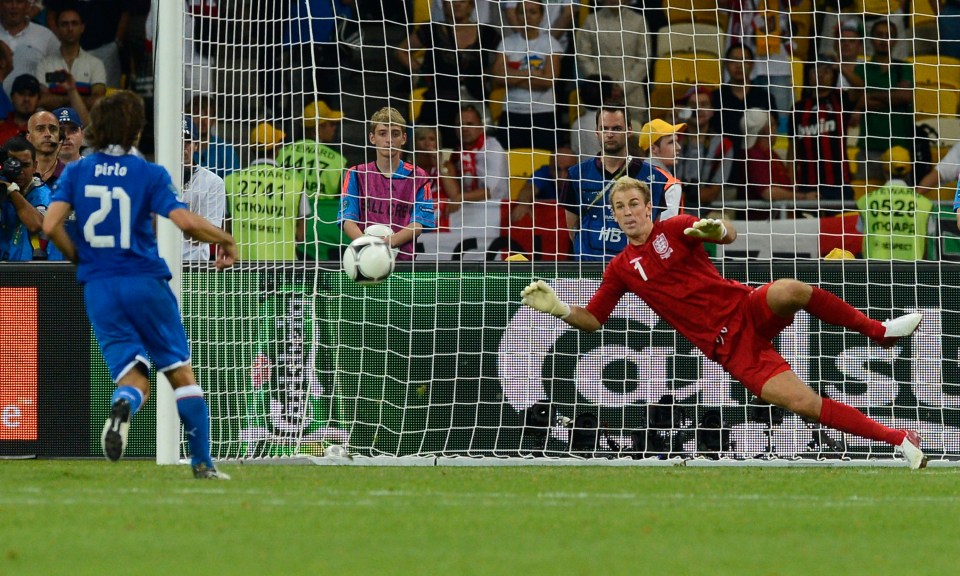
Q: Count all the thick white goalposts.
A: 1